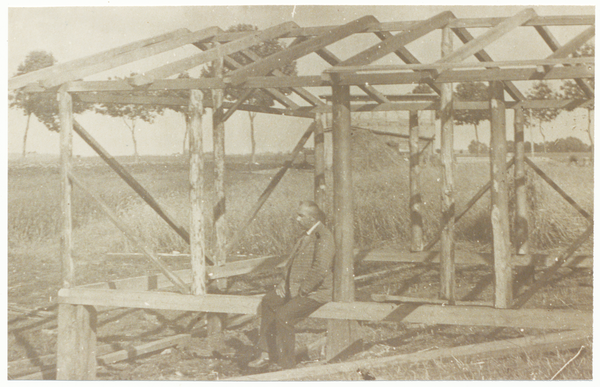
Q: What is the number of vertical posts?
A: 9